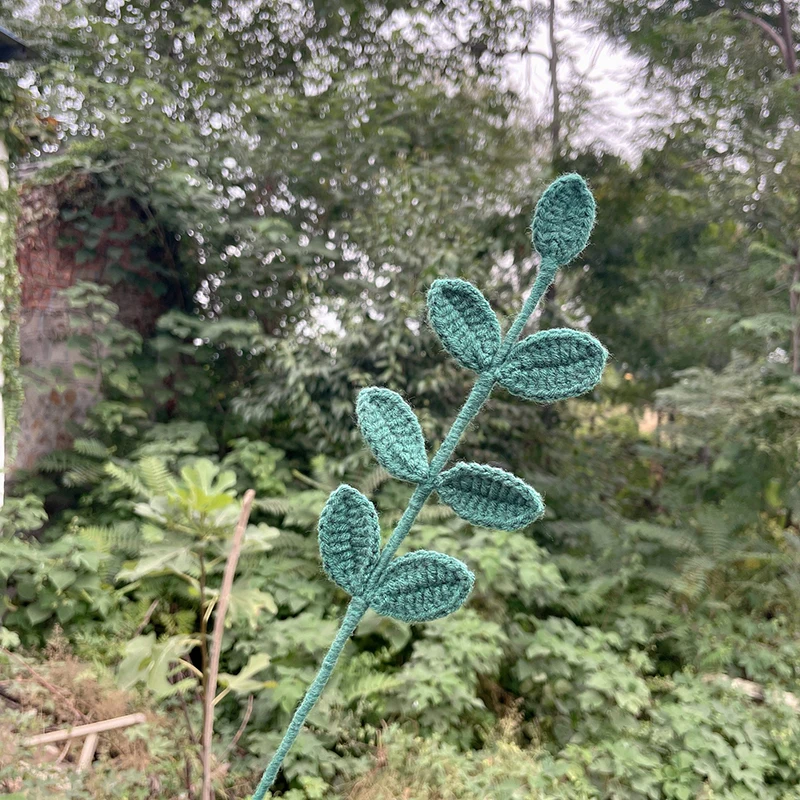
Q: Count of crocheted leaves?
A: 7